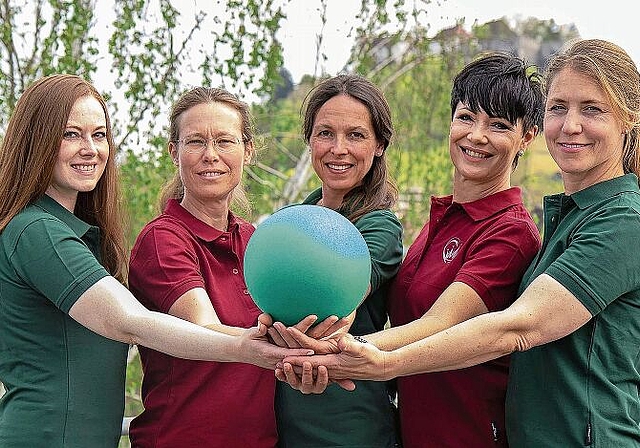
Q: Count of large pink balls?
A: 0